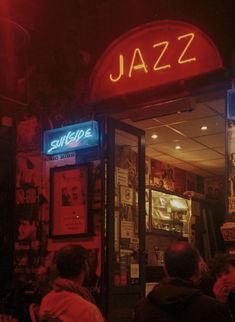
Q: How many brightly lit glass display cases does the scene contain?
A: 1